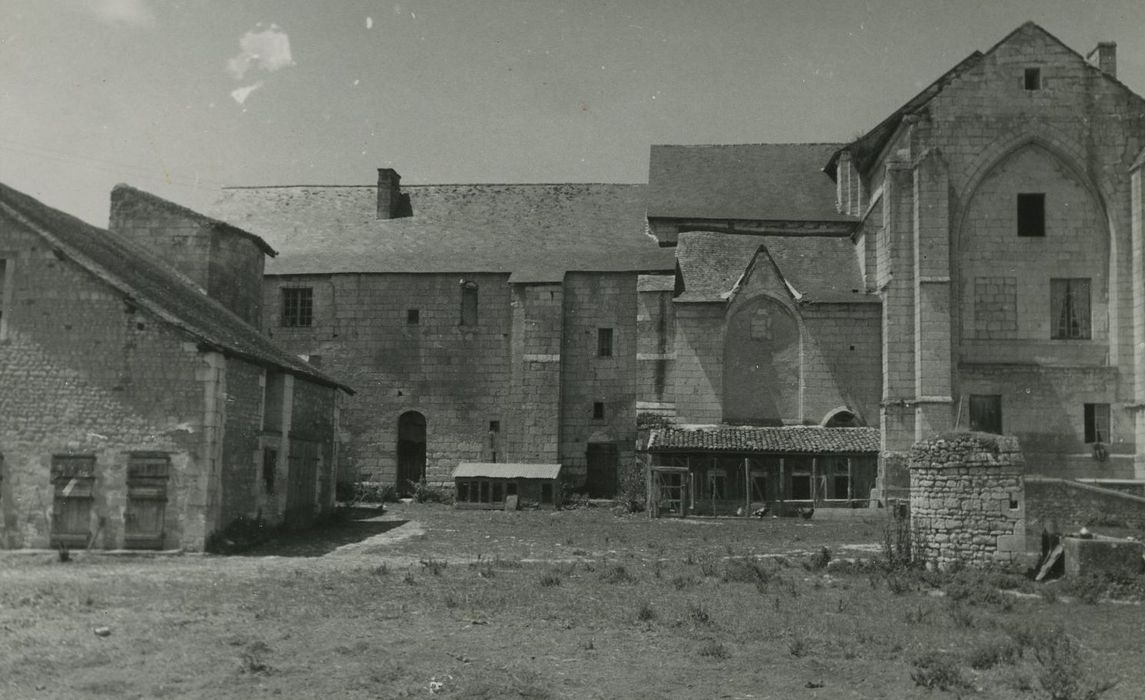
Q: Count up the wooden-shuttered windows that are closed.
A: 2